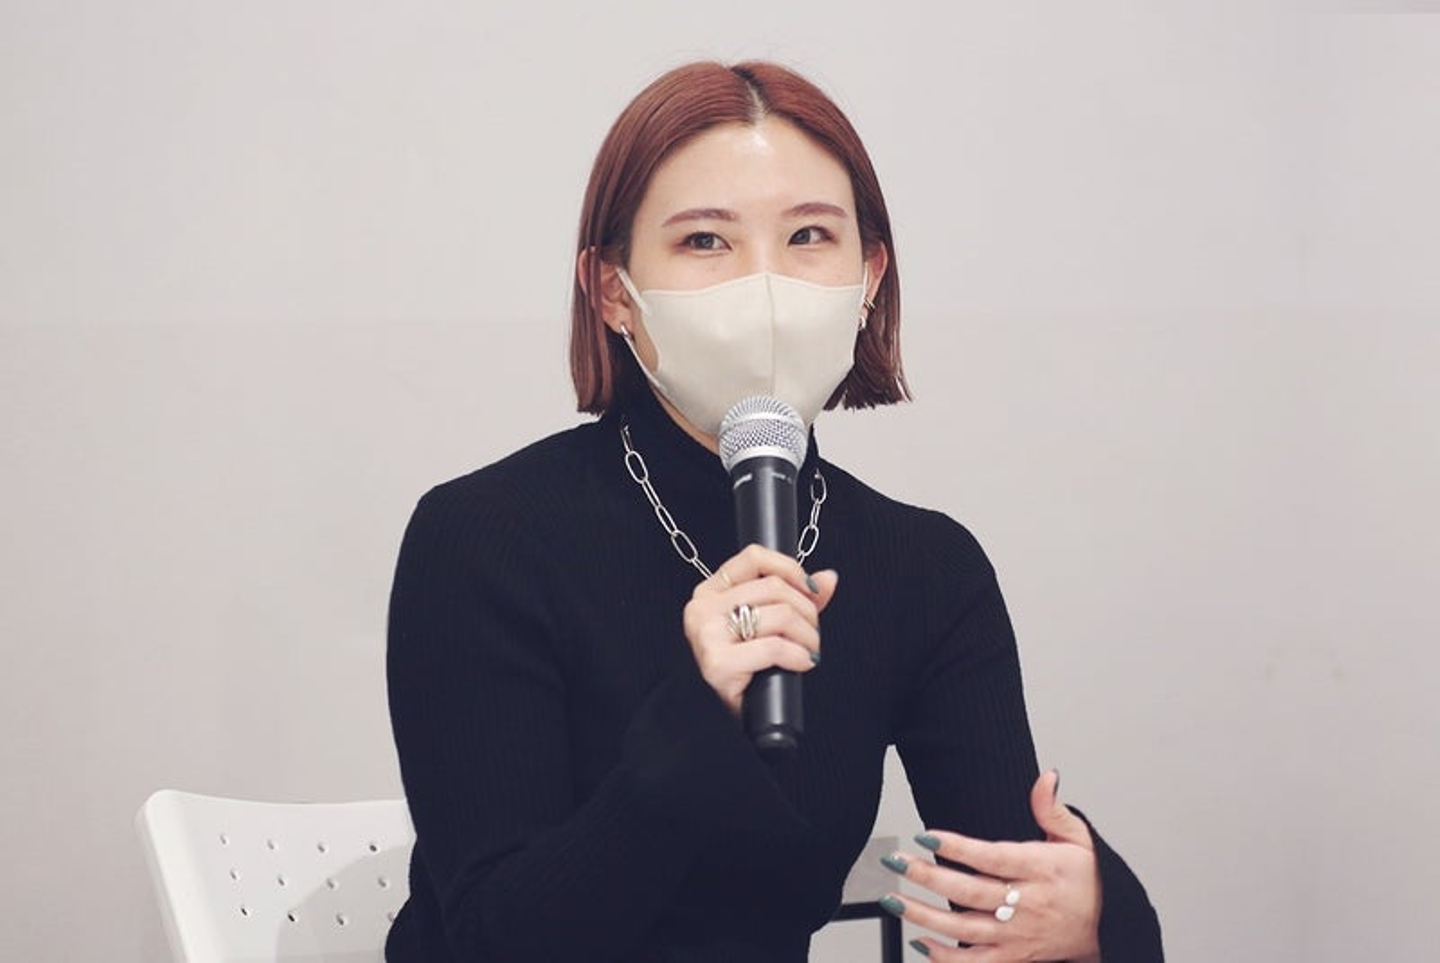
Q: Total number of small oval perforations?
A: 12